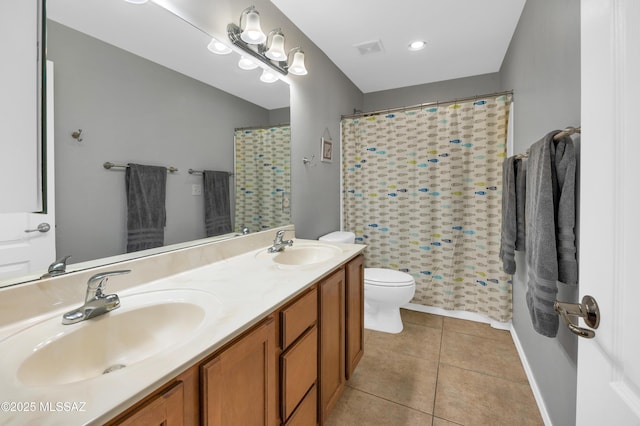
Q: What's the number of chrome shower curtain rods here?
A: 1